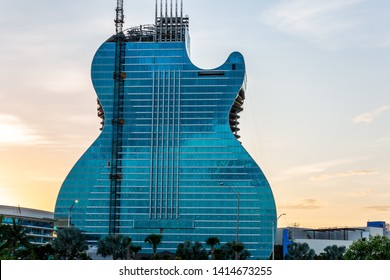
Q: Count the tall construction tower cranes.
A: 1